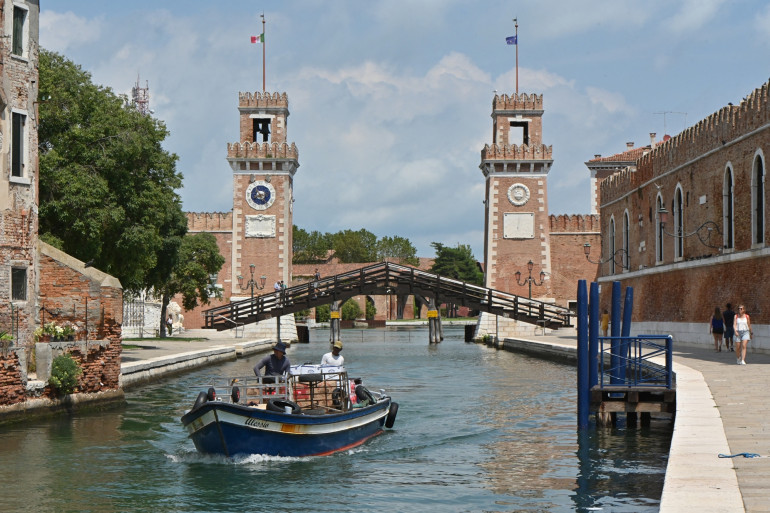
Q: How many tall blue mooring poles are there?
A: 4